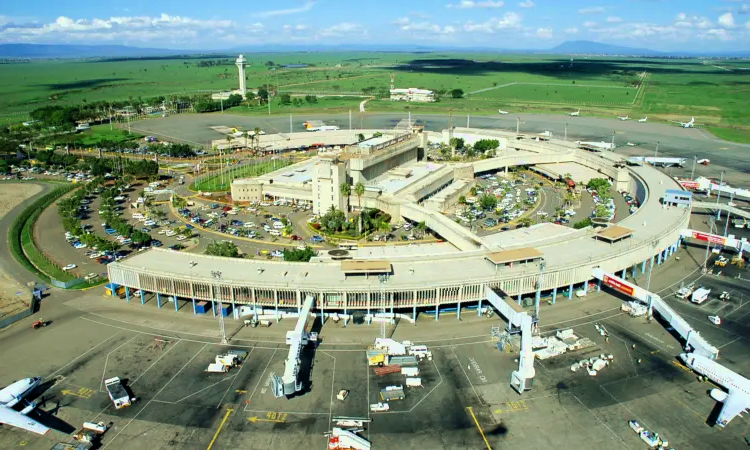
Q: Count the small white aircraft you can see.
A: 5